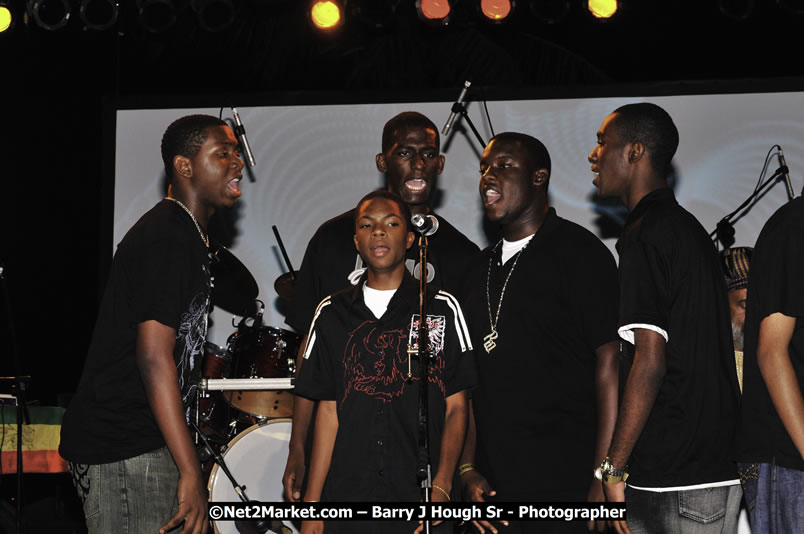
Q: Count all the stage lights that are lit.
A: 5